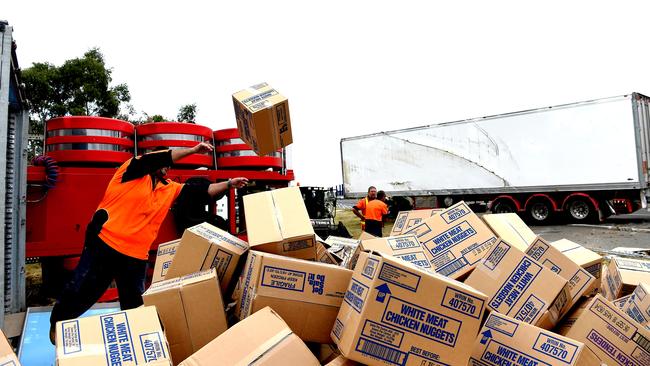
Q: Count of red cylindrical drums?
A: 3